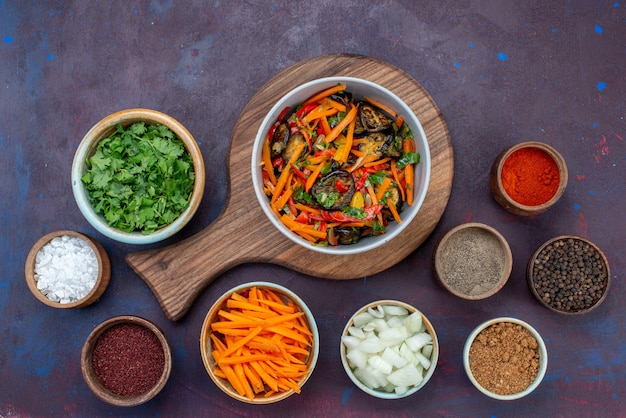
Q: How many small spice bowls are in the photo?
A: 6